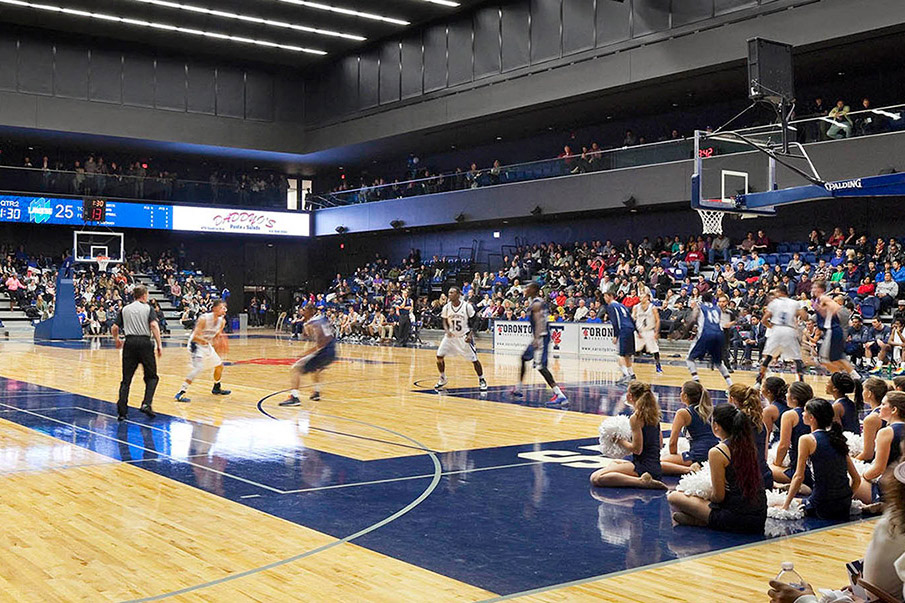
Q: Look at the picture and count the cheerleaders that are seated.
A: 11